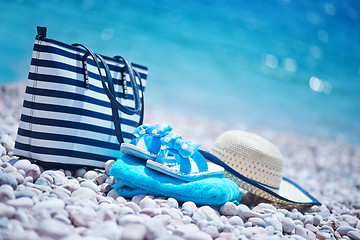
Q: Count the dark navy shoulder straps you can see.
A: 2